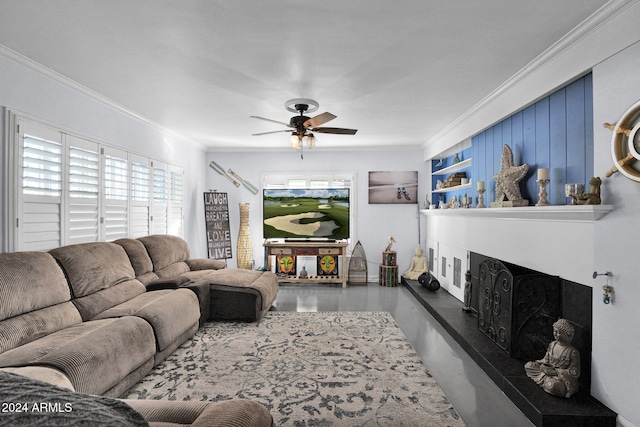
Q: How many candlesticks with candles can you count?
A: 2